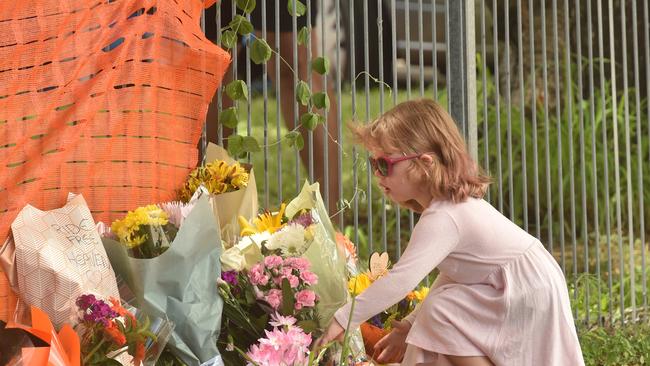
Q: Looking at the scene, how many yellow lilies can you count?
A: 1